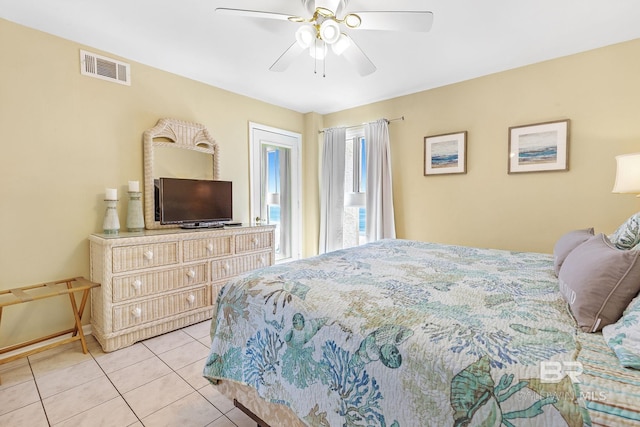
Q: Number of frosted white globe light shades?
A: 4